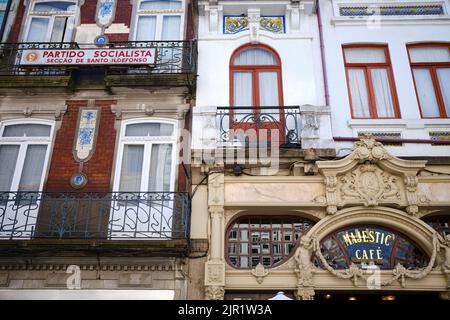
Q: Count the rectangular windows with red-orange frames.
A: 2